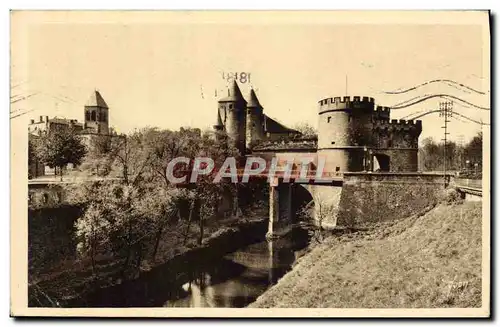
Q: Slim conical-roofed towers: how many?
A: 2